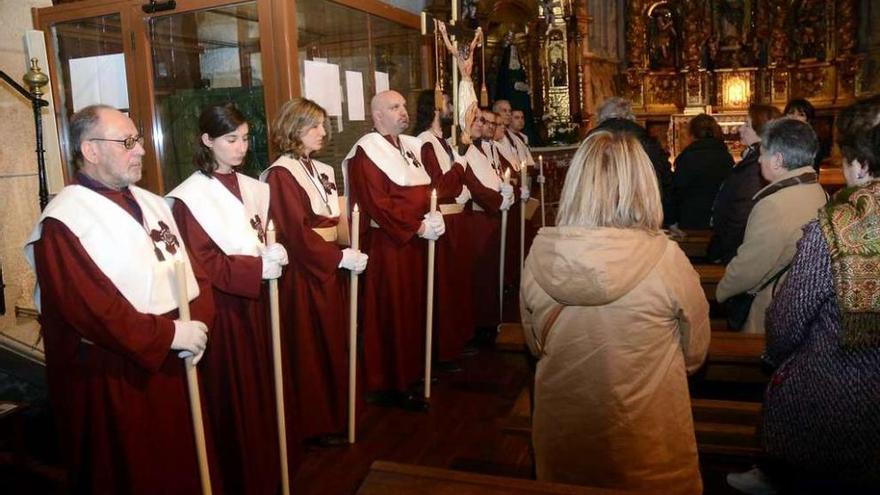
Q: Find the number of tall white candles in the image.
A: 7